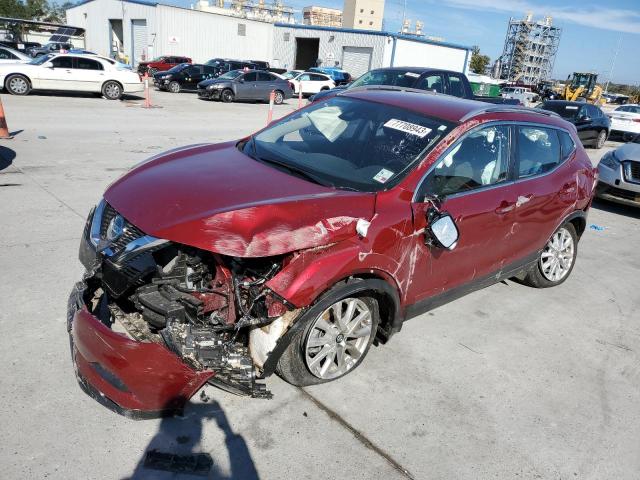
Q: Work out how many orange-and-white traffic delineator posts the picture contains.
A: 3